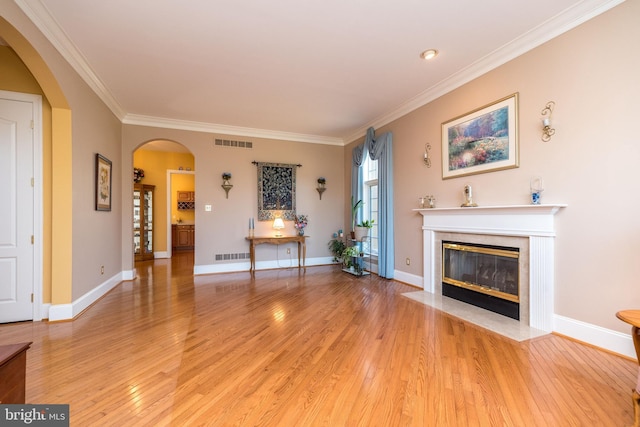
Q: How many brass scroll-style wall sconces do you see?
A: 2